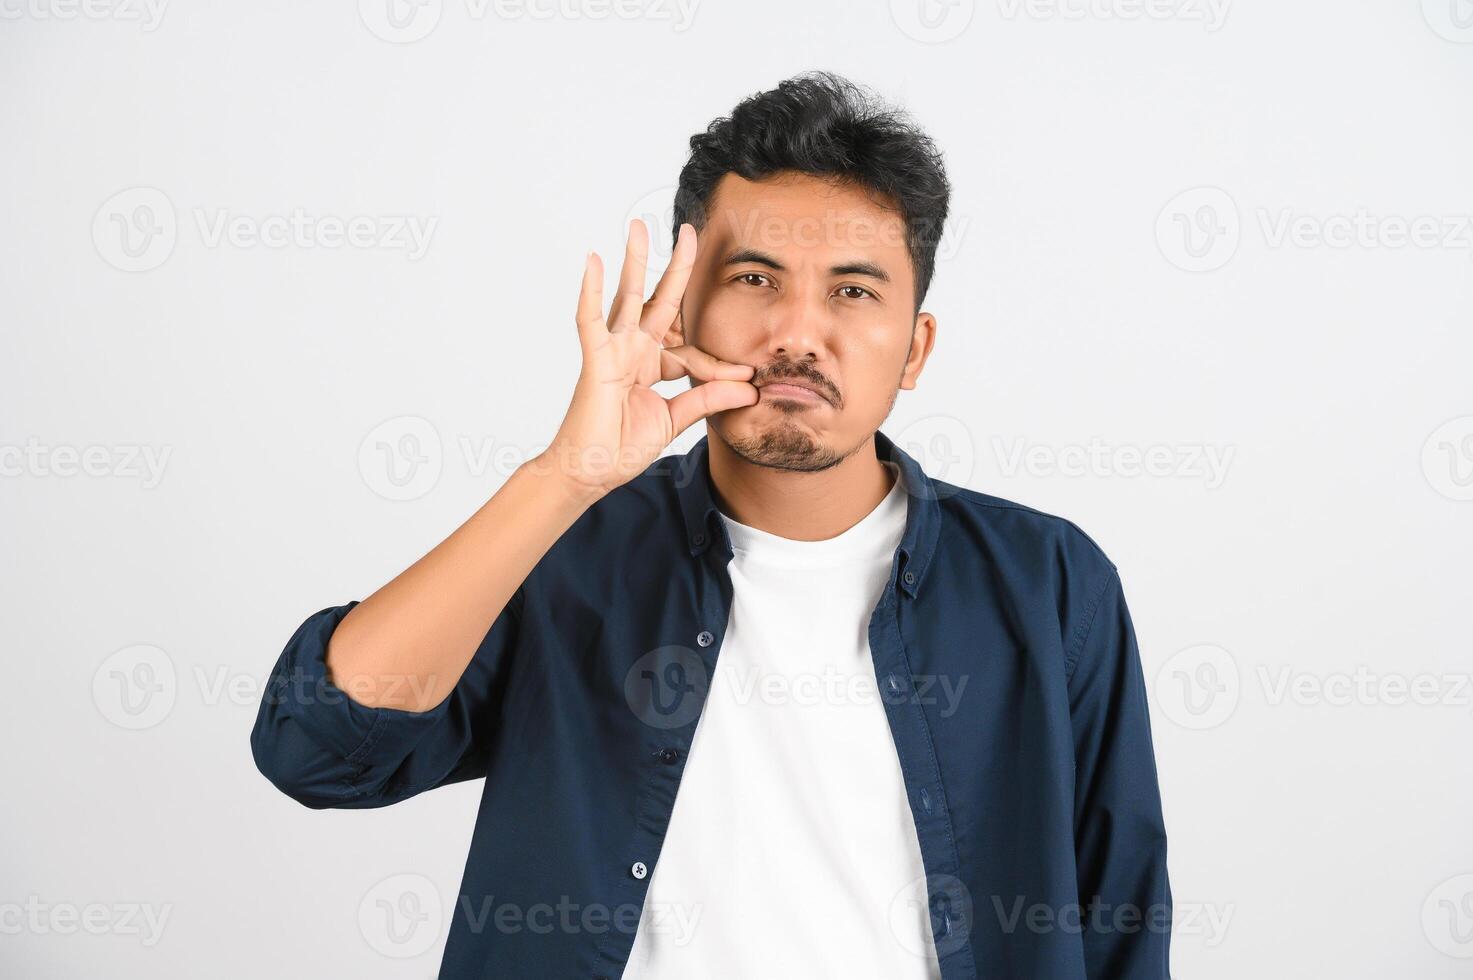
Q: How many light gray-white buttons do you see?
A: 2